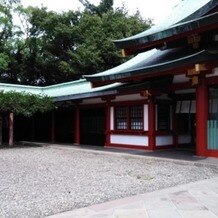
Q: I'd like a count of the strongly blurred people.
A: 0